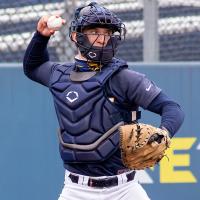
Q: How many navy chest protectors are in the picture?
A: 1